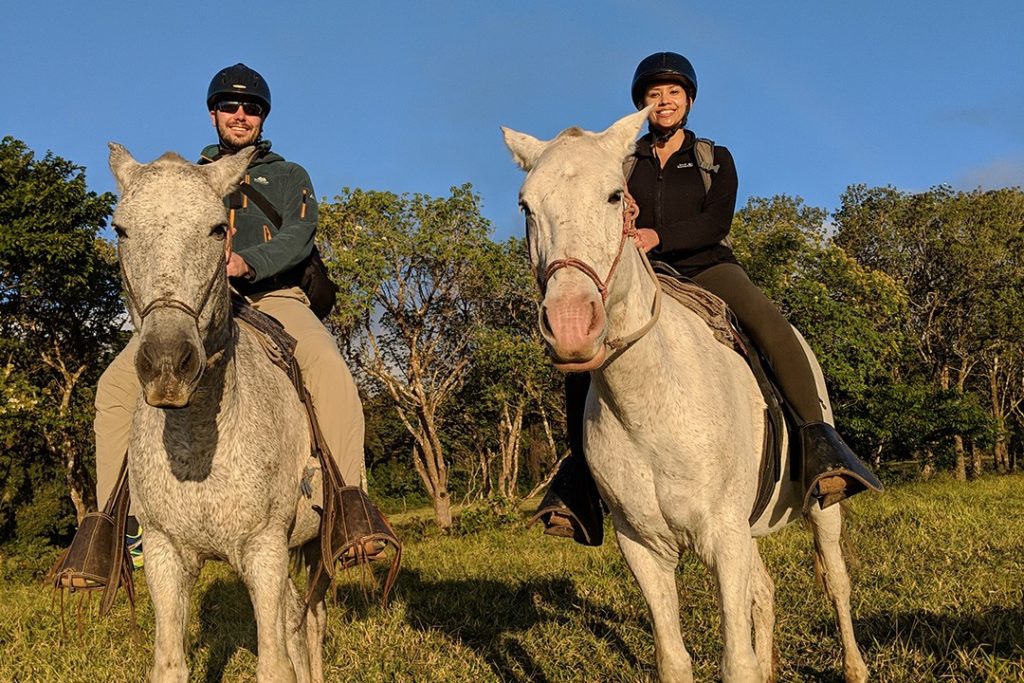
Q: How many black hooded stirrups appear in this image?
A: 2